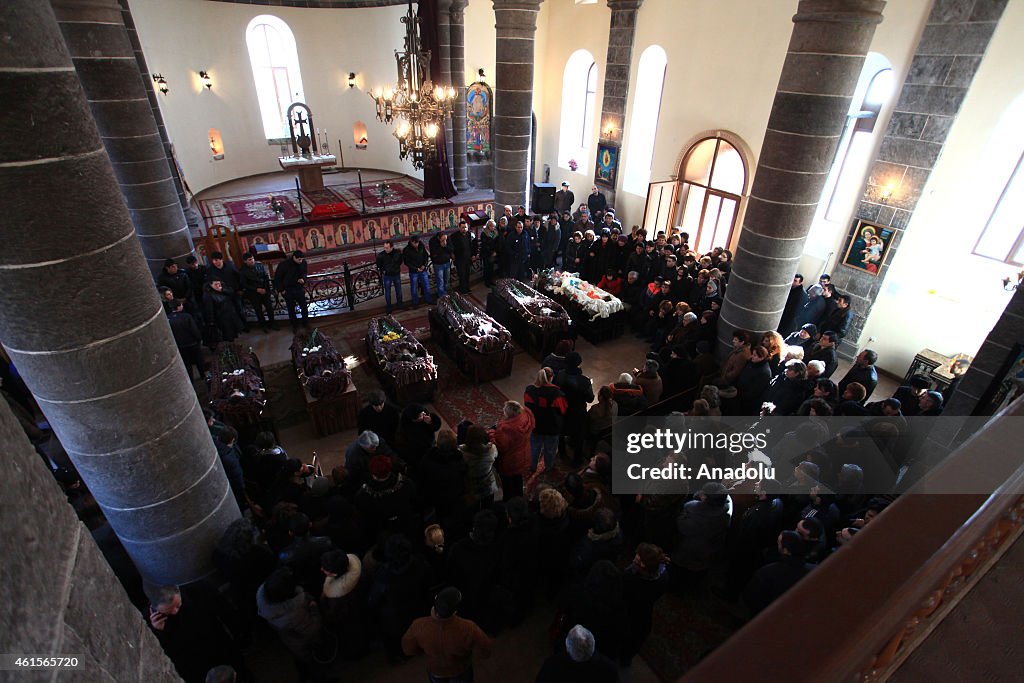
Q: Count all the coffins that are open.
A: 6